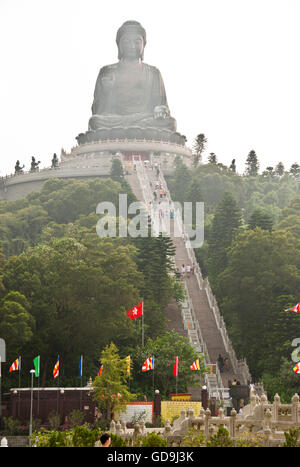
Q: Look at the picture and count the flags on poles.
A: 12